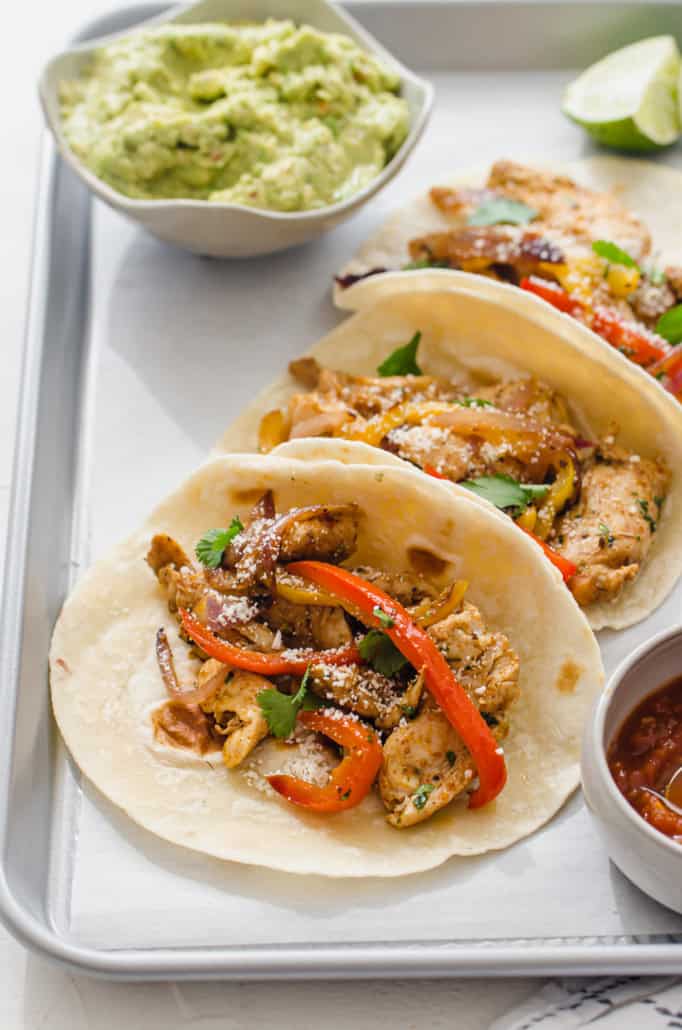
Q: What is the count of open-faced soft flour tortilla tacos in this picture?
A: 3